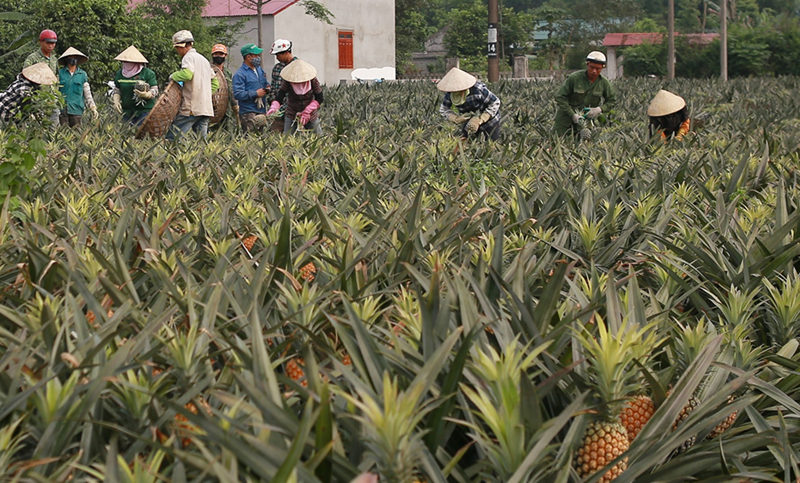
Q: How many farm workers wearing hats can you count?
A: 12